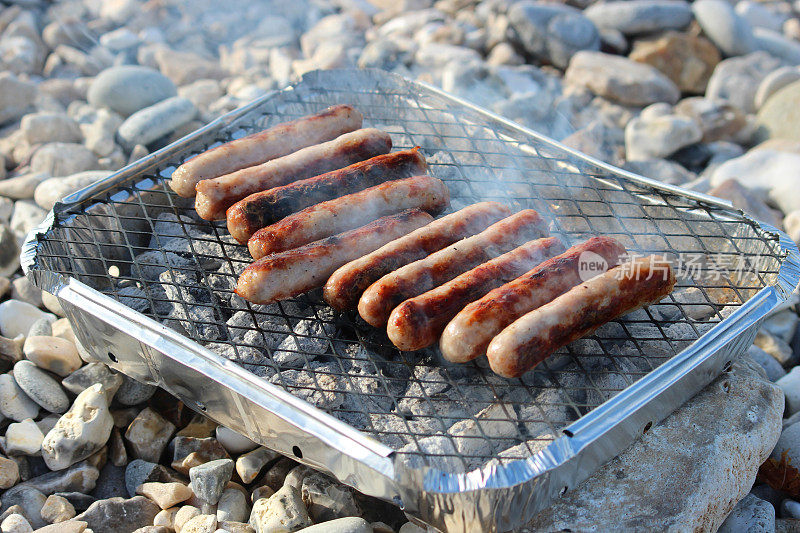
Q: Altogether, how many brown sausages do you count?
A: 10